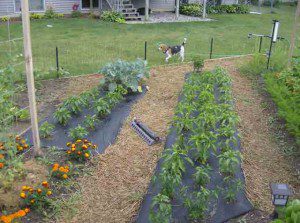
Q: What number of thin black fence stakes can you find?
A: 4